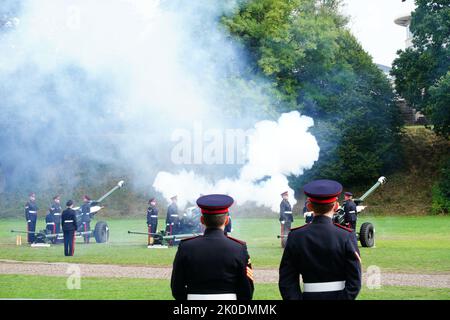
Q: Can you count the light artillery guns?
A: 3